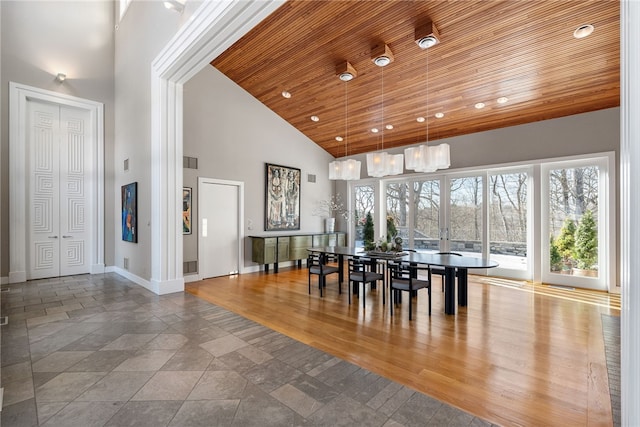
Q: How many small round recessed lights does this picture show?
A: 10